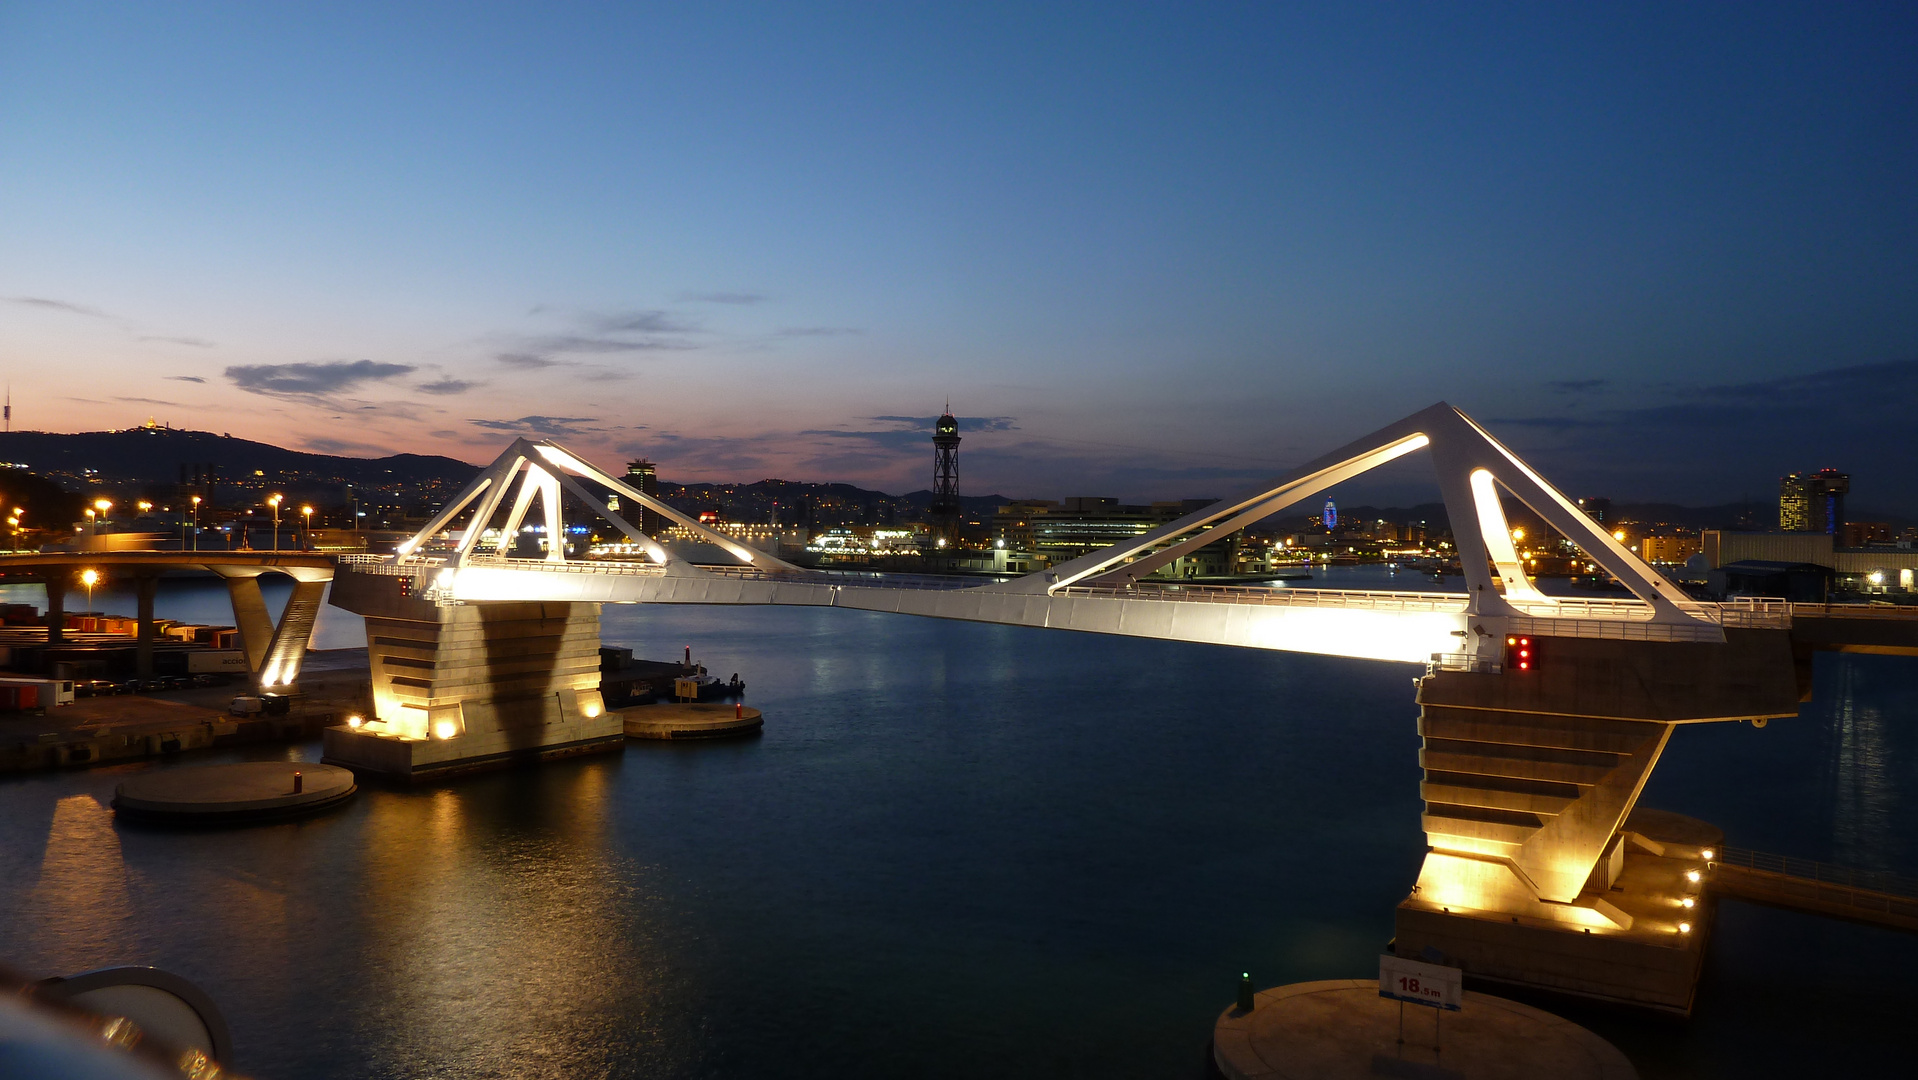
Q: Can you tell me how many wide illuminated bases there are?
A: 2